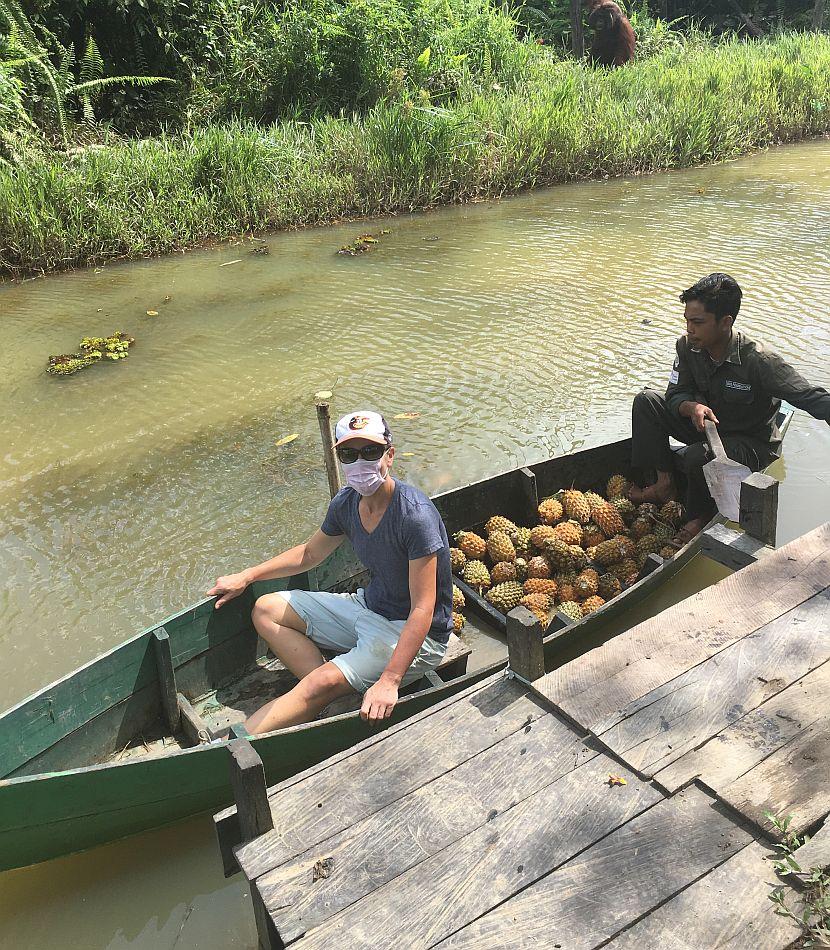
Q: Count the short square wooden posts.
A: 3